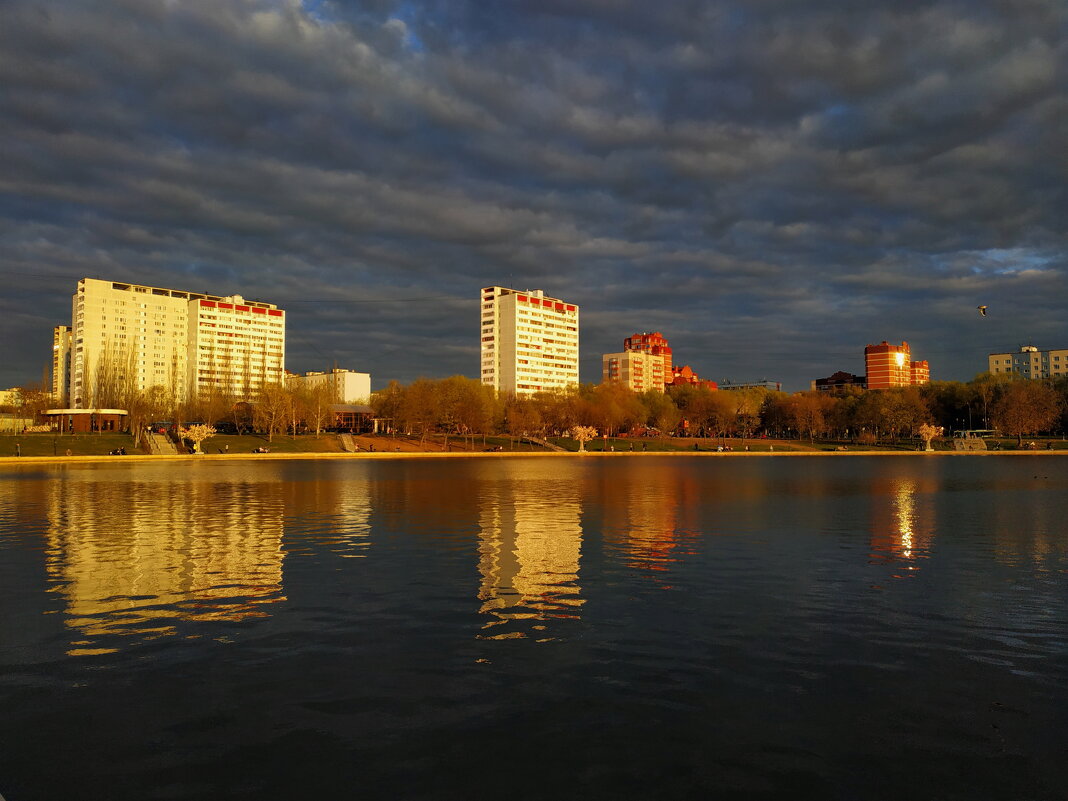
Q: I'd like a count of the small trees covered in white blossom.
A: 3